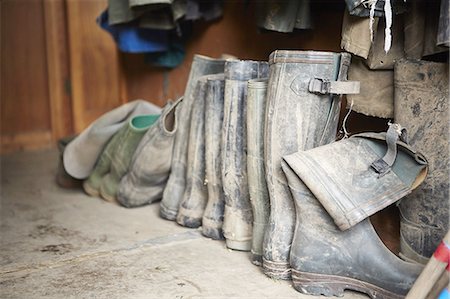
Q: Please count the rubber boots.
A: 12